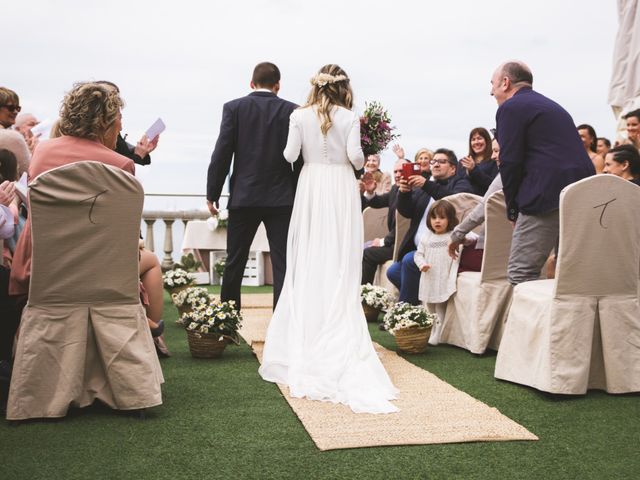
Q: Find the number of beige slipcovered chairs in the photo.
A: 6